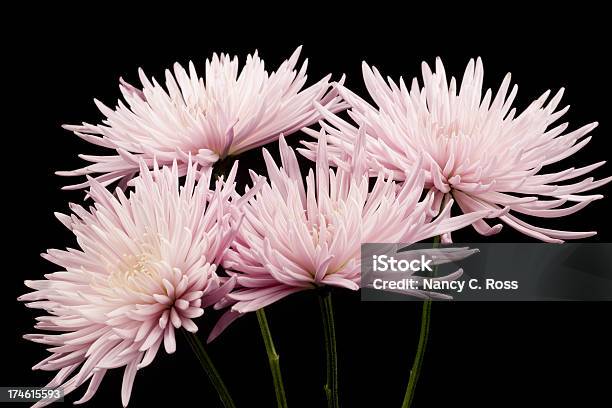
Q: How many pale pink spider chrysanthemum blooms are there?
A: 4